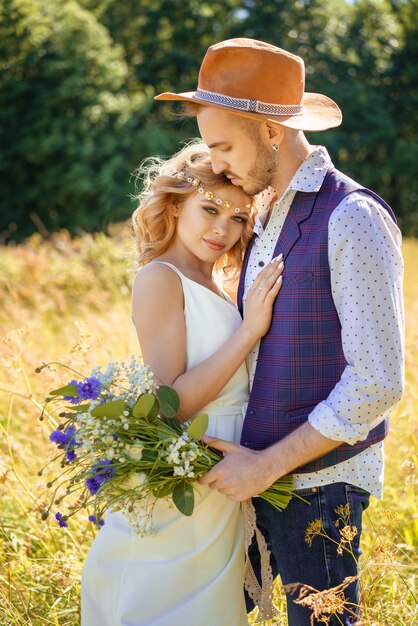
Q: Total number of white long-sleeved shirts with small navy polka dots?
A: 1